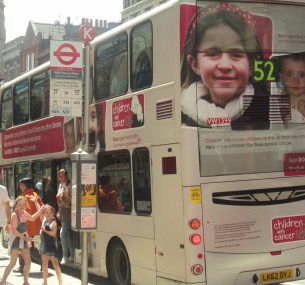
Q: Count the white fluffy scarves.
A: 1